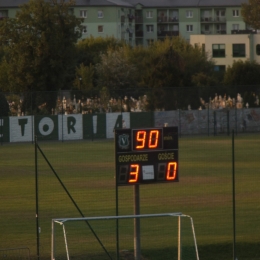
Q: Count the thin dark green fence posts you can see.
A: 3